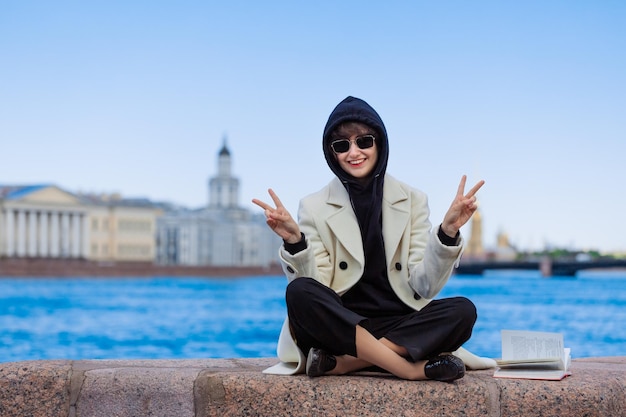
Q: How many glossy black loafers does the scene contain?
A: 2